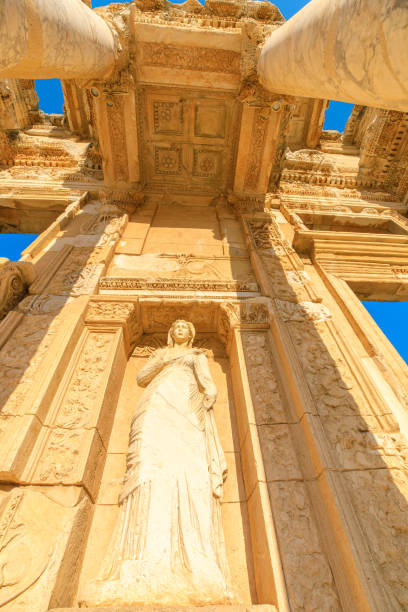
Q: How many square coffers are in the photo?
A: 4